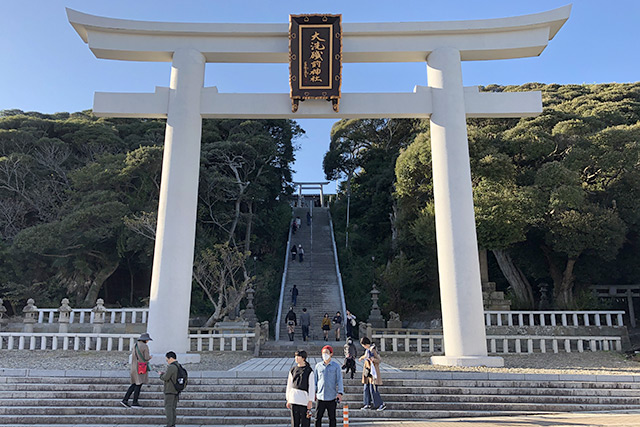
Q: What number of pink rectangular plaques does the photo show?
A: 0